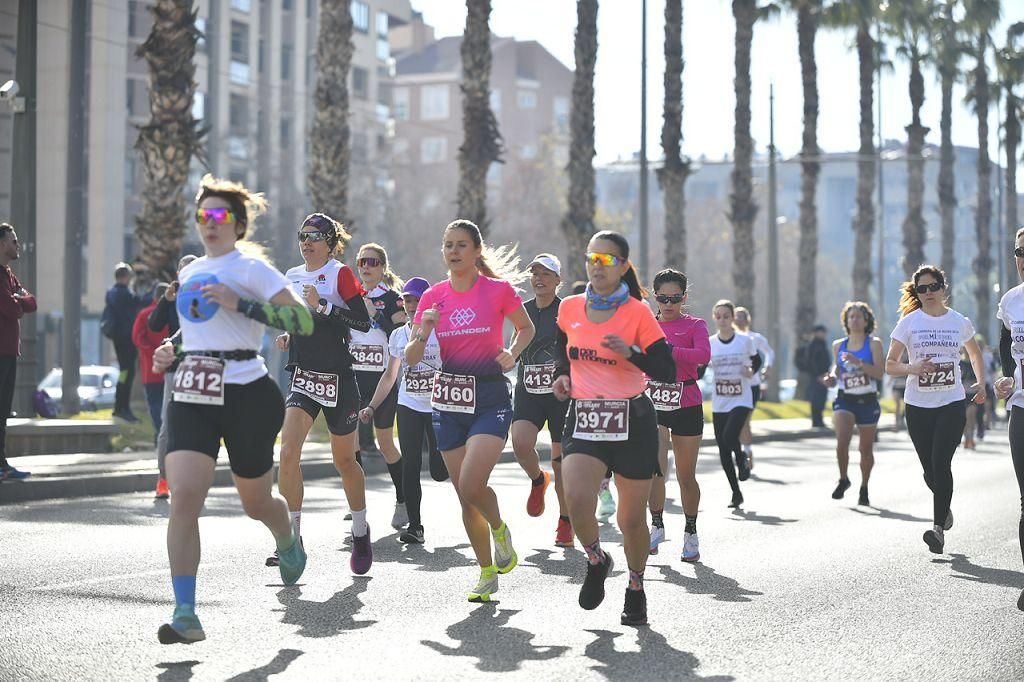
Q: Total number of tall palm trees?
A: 12